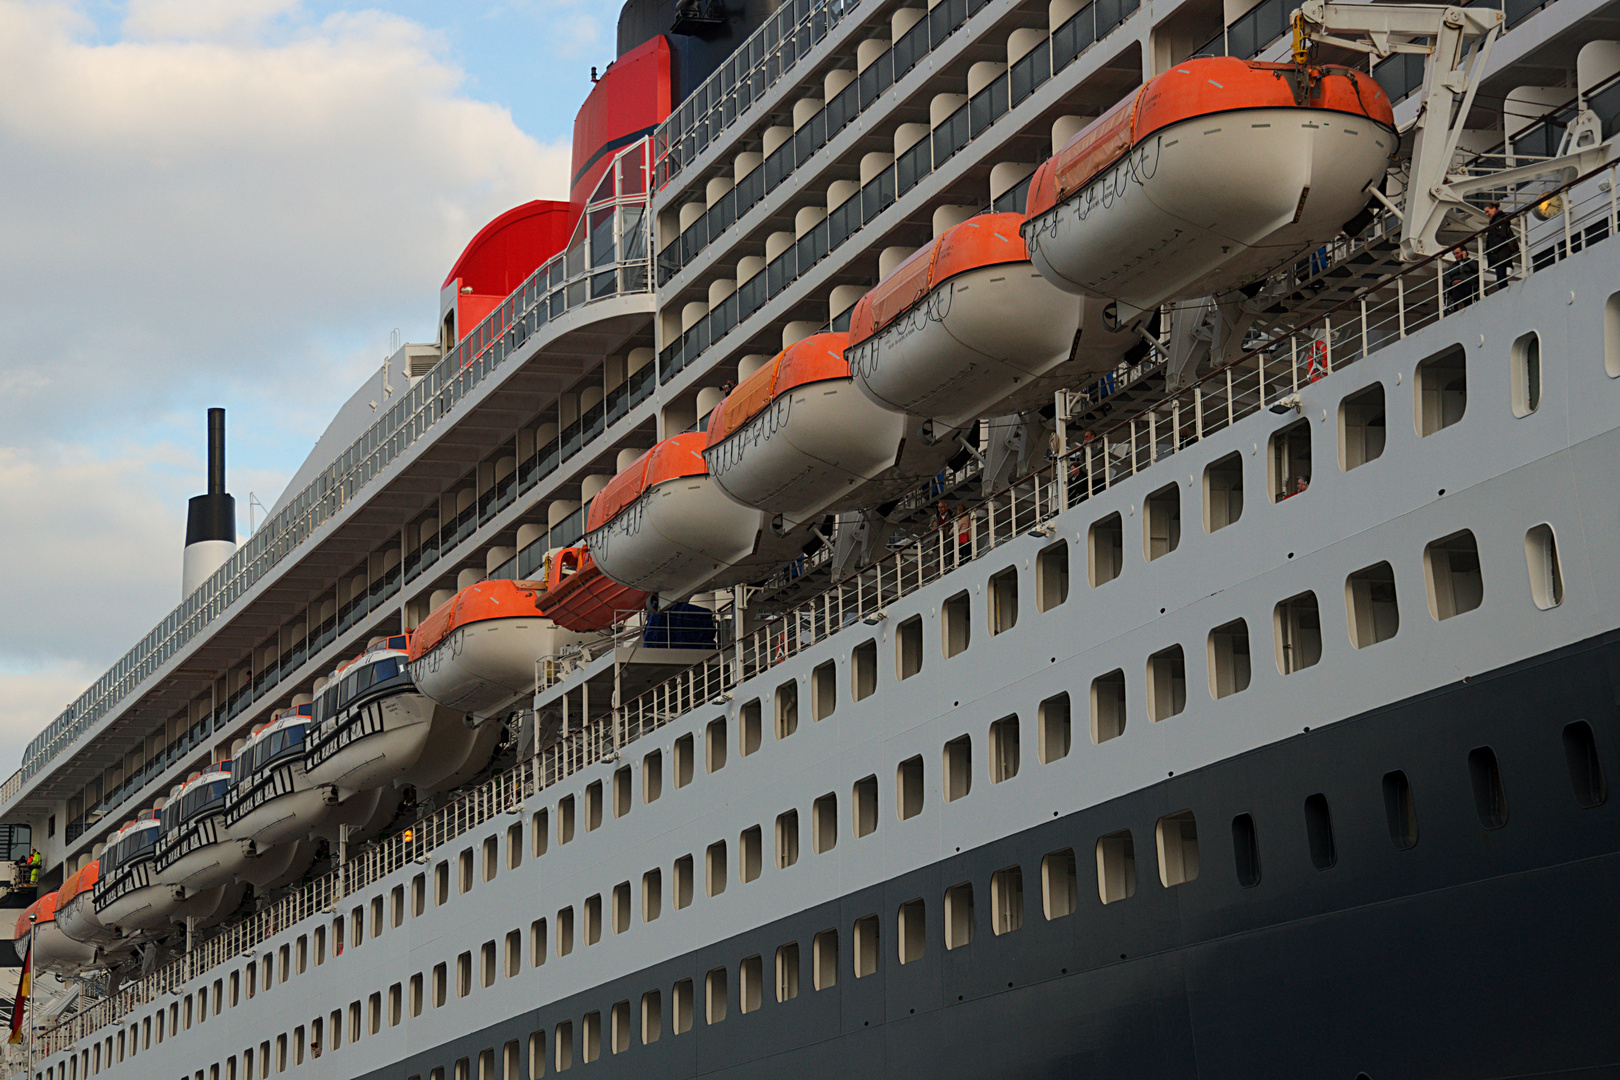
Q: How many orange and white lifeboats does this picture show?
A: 7